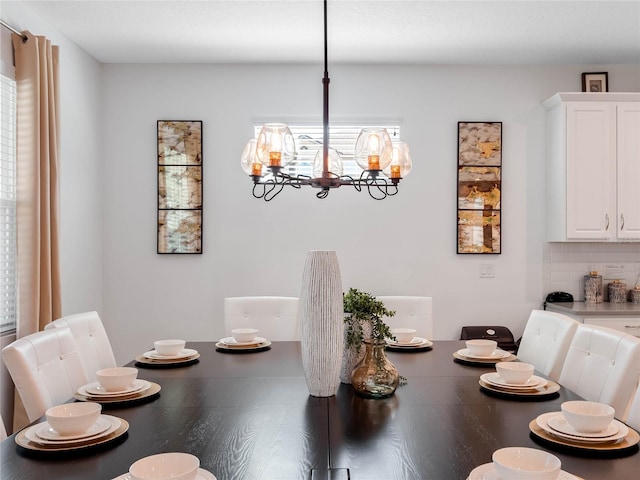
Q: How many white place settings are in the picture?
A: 10